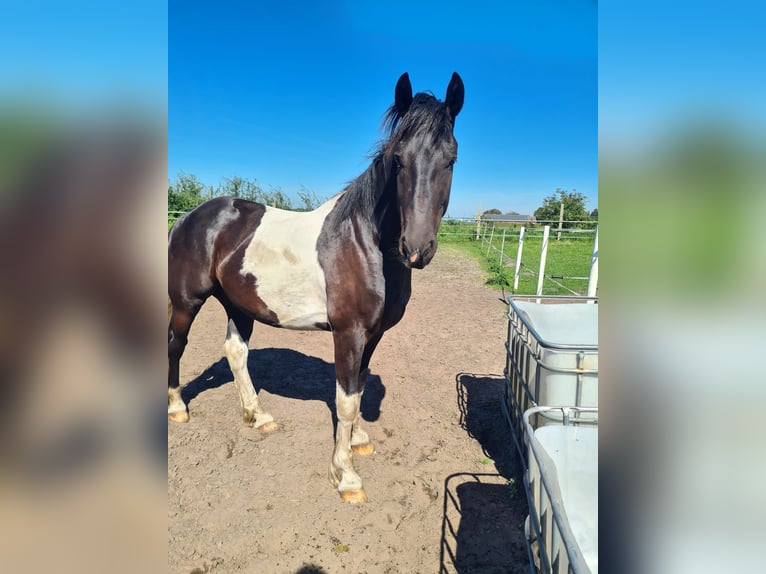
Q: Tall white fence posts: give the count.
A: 3